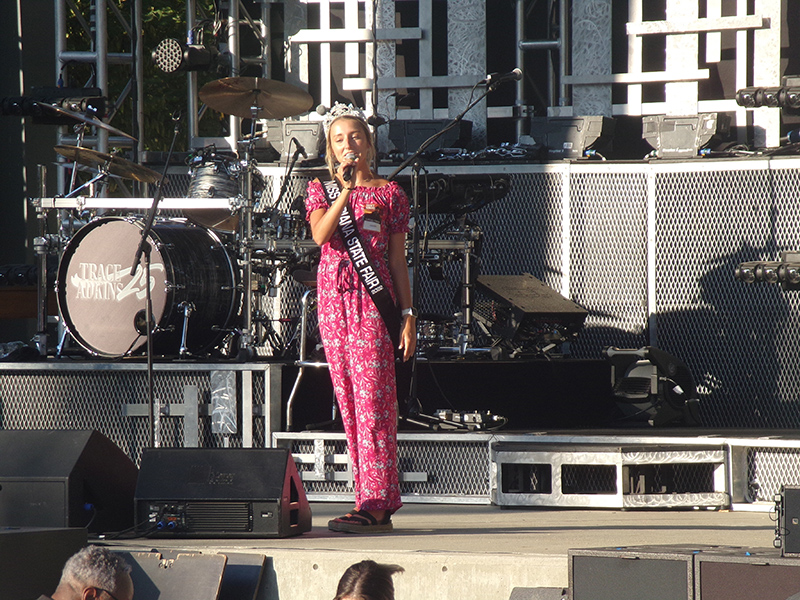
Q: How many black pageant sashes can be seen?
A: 1